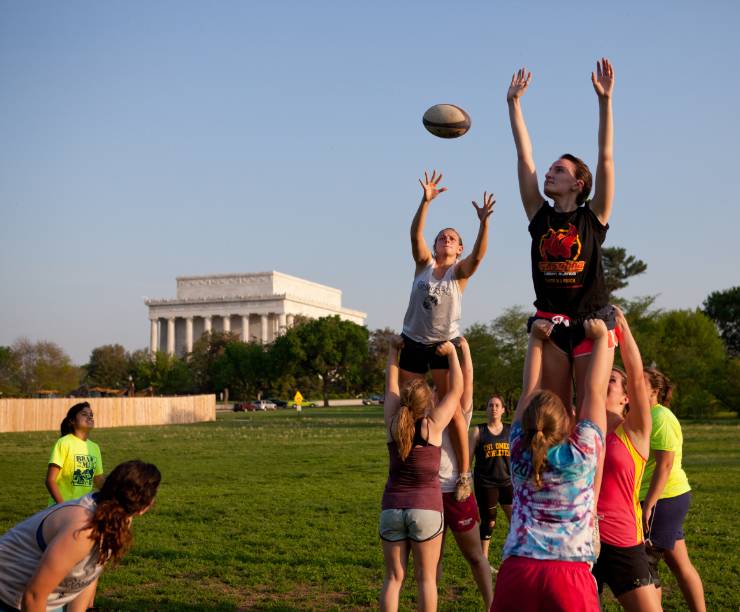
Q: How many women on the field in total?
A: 10